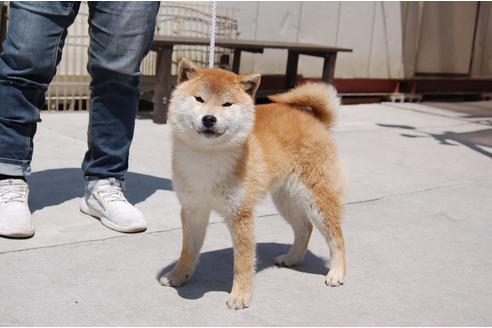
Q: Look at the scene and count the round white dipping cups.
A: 0